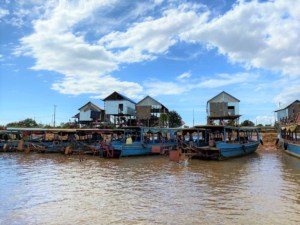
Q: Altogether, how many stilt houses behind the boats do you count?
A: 5